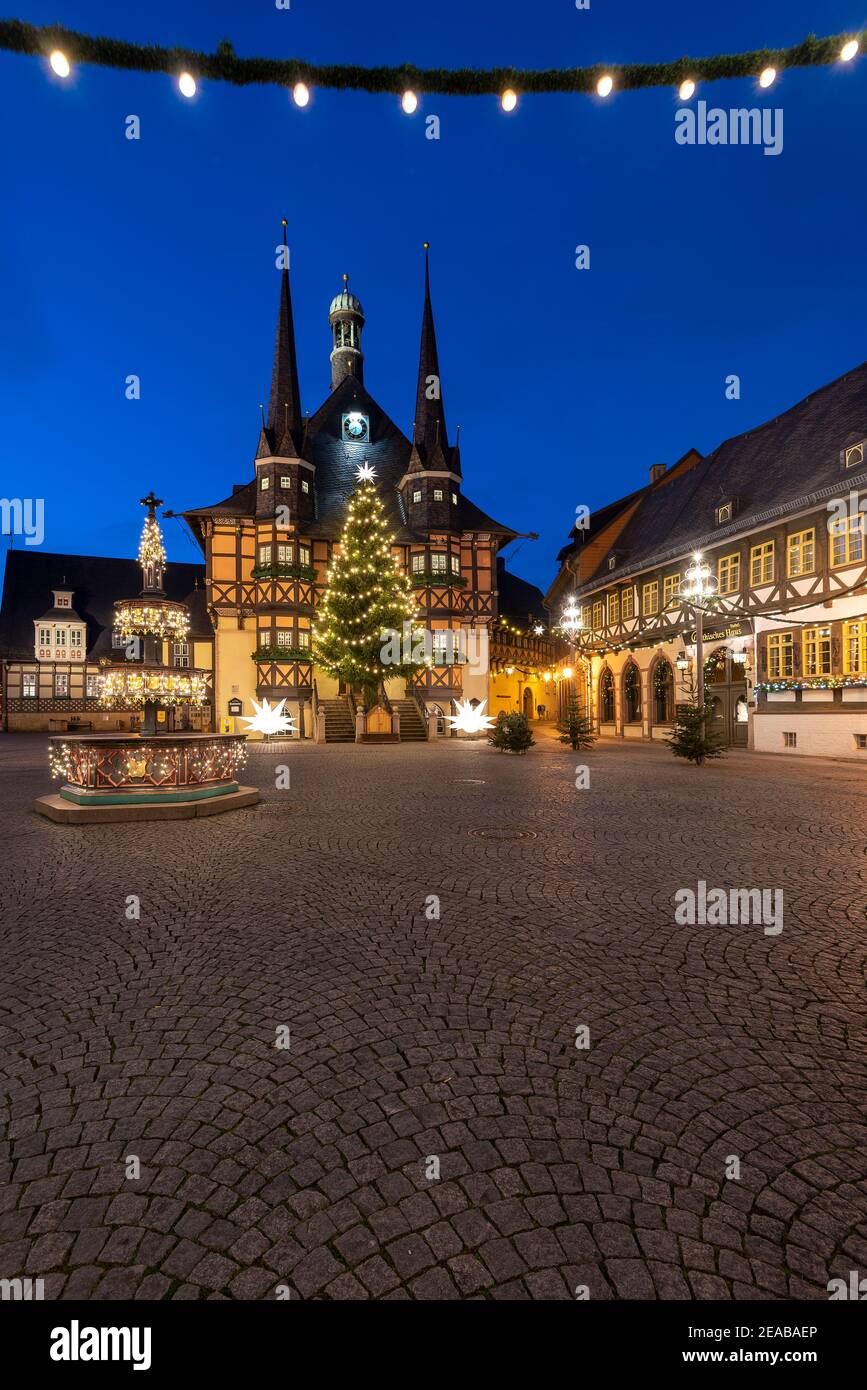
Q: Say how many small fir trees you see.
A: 3